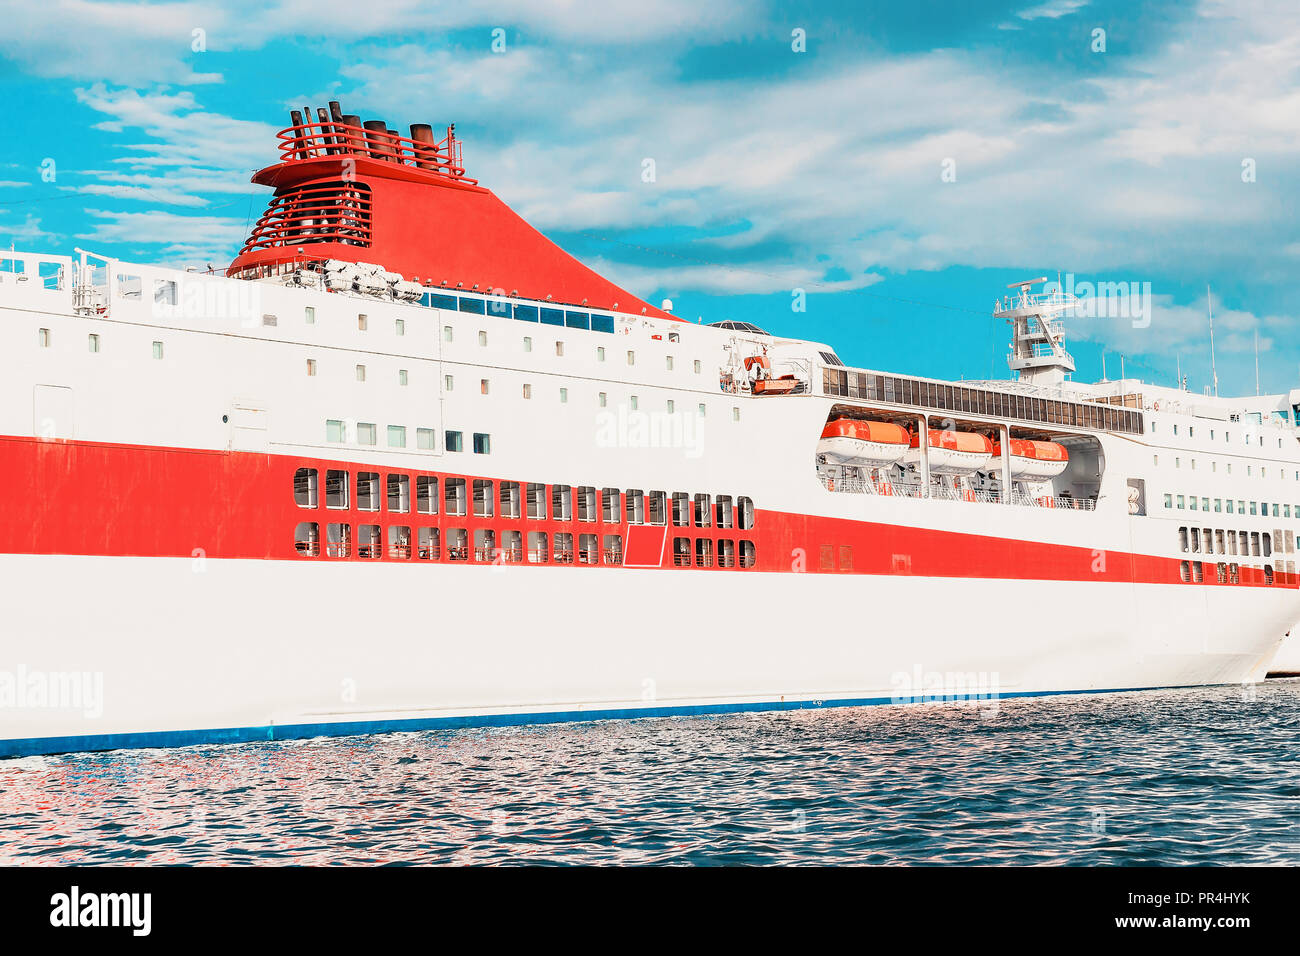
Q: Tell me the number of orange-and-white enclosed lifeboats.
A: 3